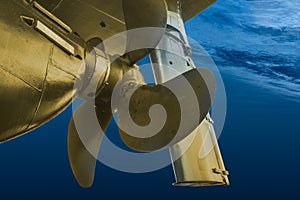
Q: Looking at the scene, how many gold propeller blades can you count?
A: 3